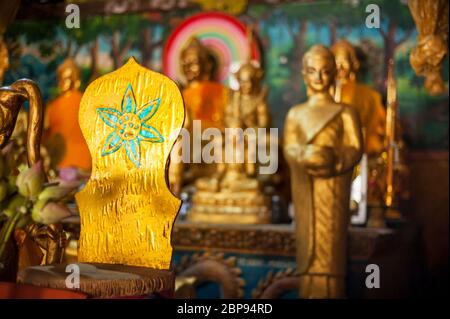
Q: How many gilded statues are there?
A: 5